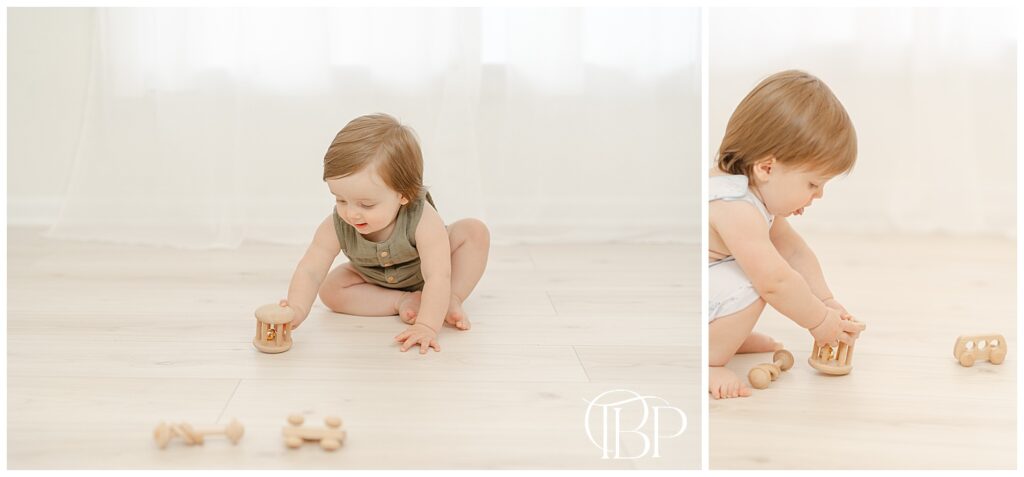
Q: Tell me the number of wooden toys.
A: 6